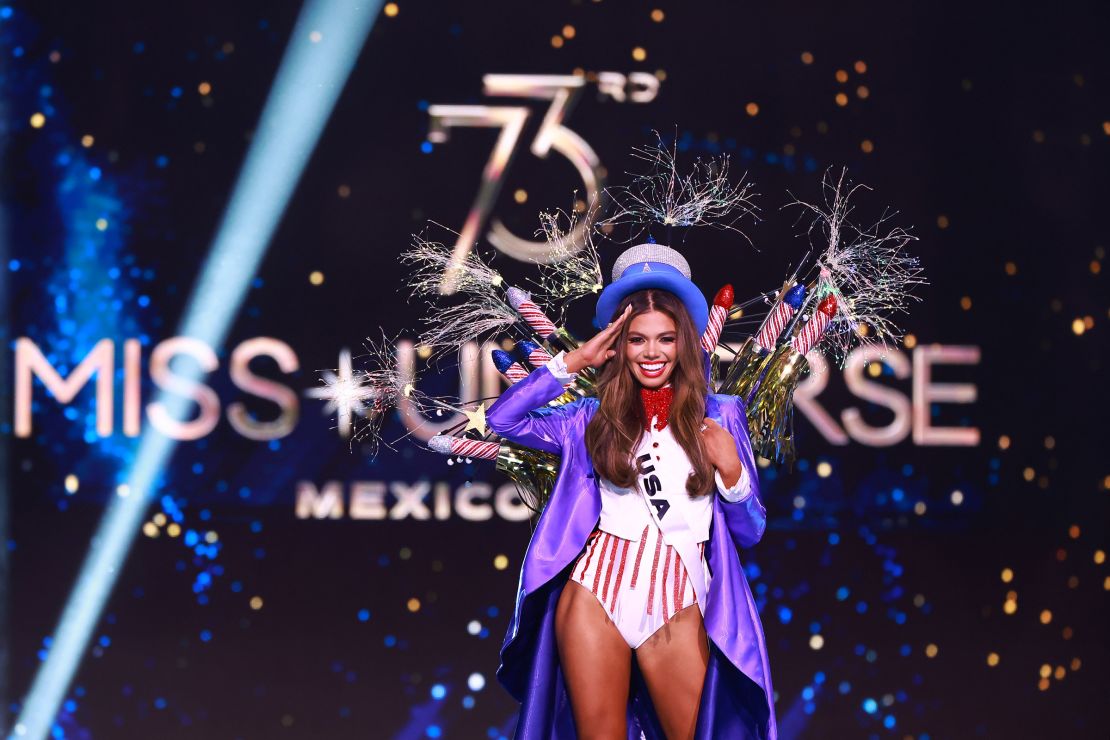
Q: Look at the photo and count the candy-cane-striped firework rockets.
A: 7